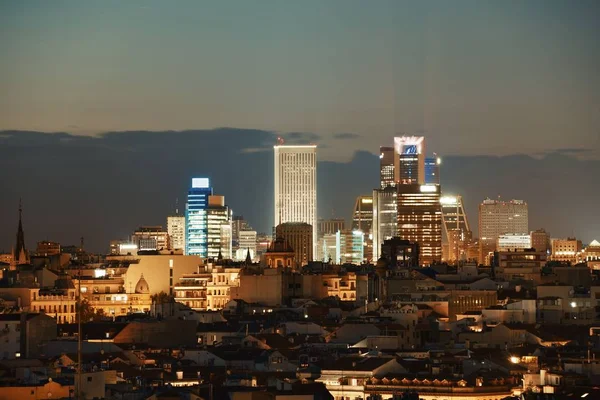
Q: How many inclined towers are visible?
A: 2